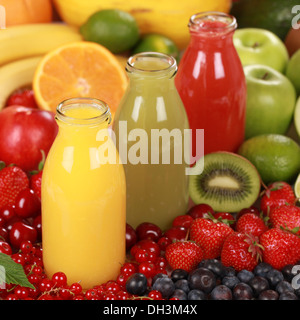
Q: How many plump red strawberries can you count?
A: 9